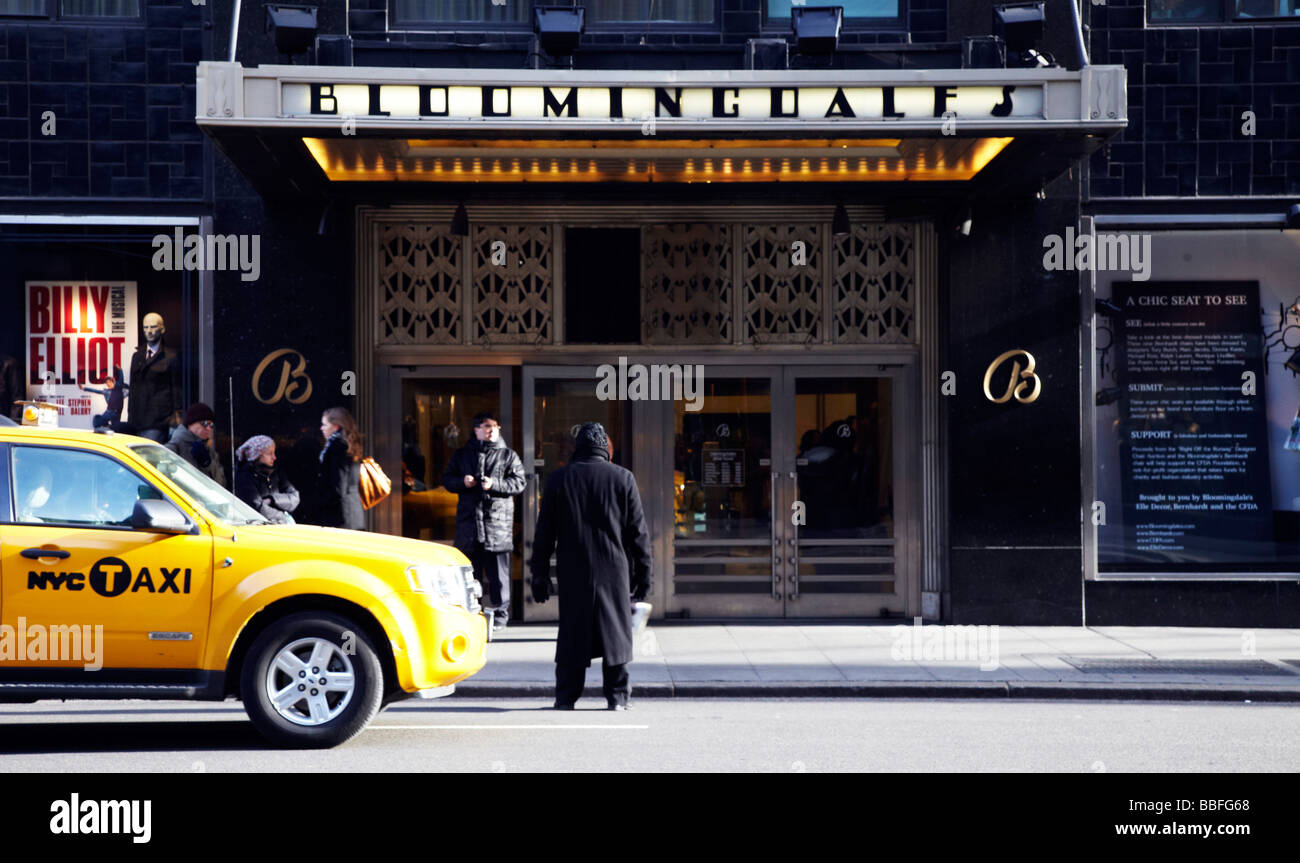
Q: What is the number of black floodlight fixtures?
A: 4